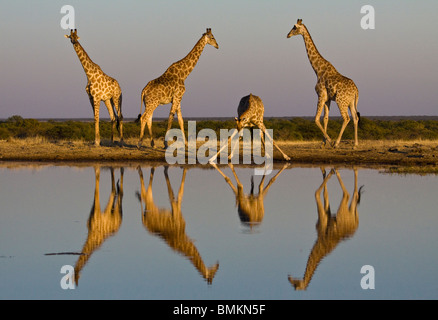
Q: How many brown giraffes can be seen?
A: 4